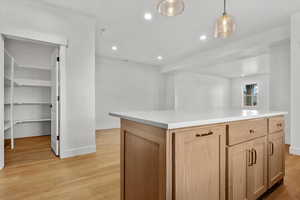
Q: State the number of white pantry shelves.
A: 4